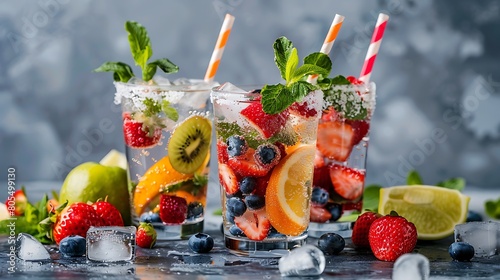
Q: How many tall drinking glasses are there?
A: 3